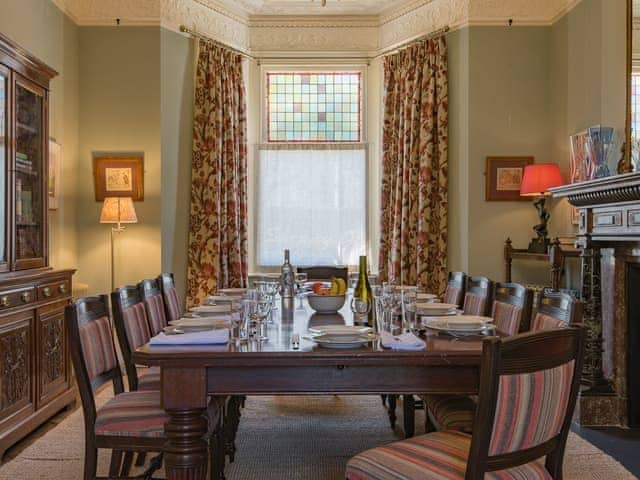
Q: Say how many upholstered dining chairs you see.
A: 10